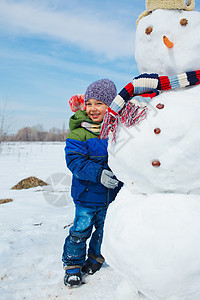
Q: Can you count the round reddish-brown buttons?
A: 3